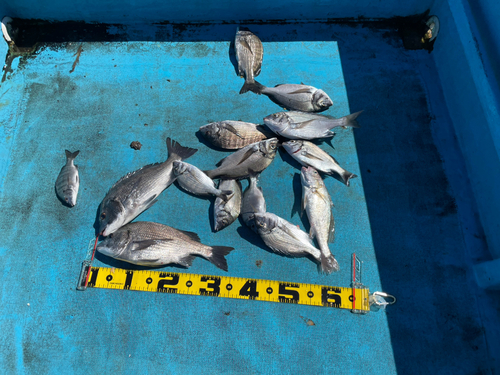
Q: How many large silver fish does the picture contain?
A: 2